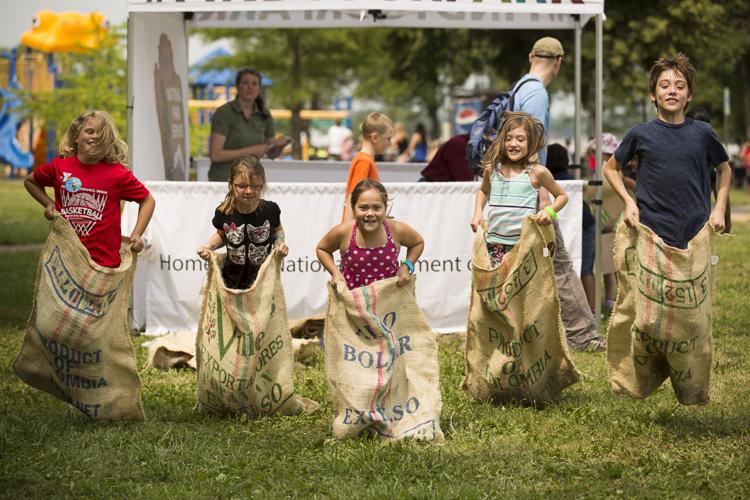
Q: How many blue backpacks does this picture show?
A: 1